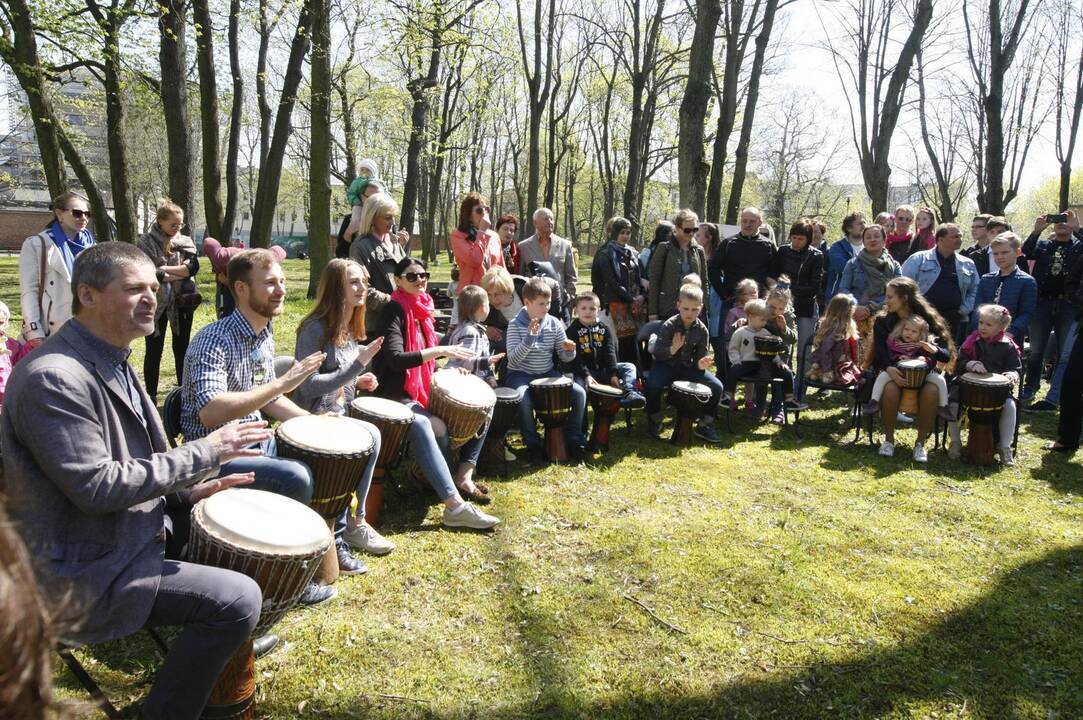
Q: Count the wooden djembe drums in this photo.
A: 11